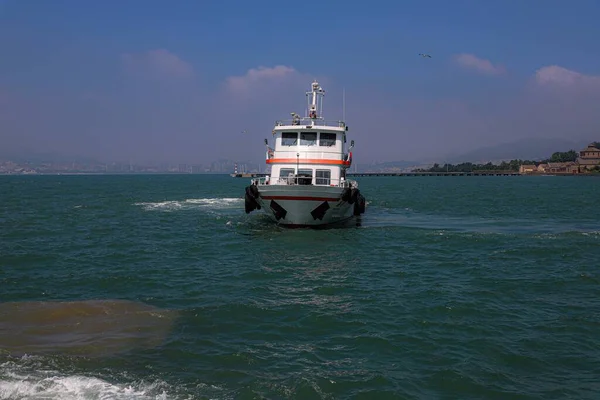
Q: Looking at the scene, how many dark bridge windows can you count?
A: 3